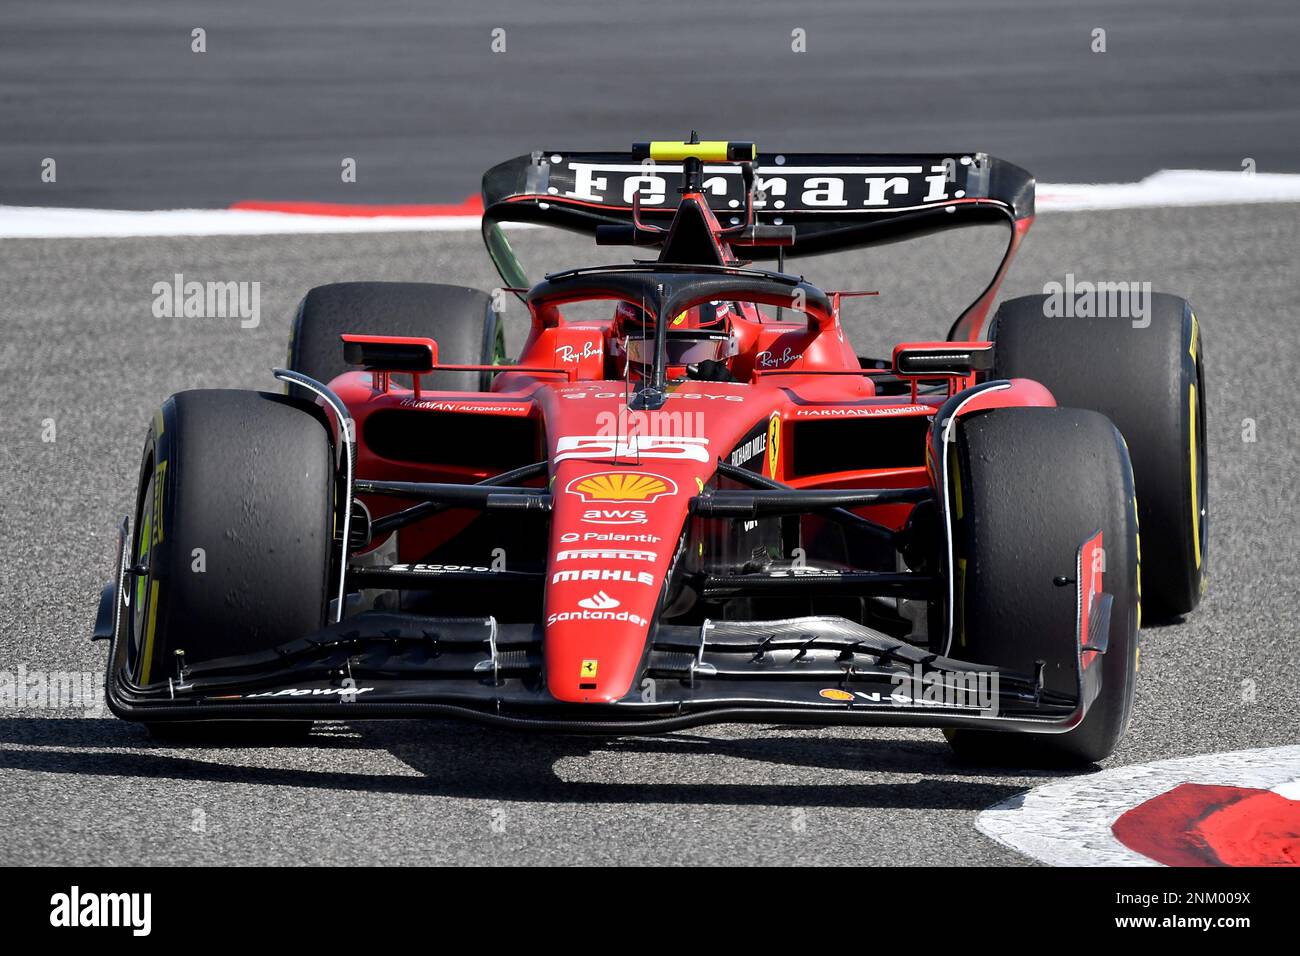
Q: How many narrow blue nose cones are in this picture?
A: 0